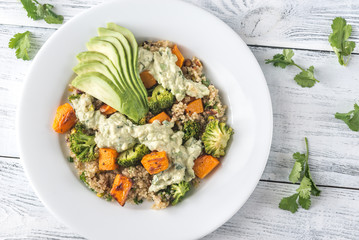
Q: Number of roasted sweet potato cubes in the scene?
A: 10